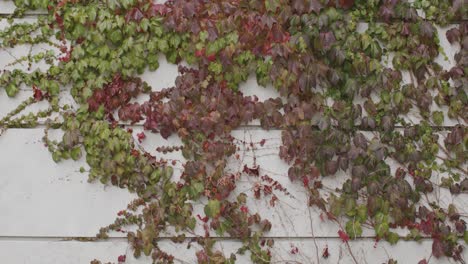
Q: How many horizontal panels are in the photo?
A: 4